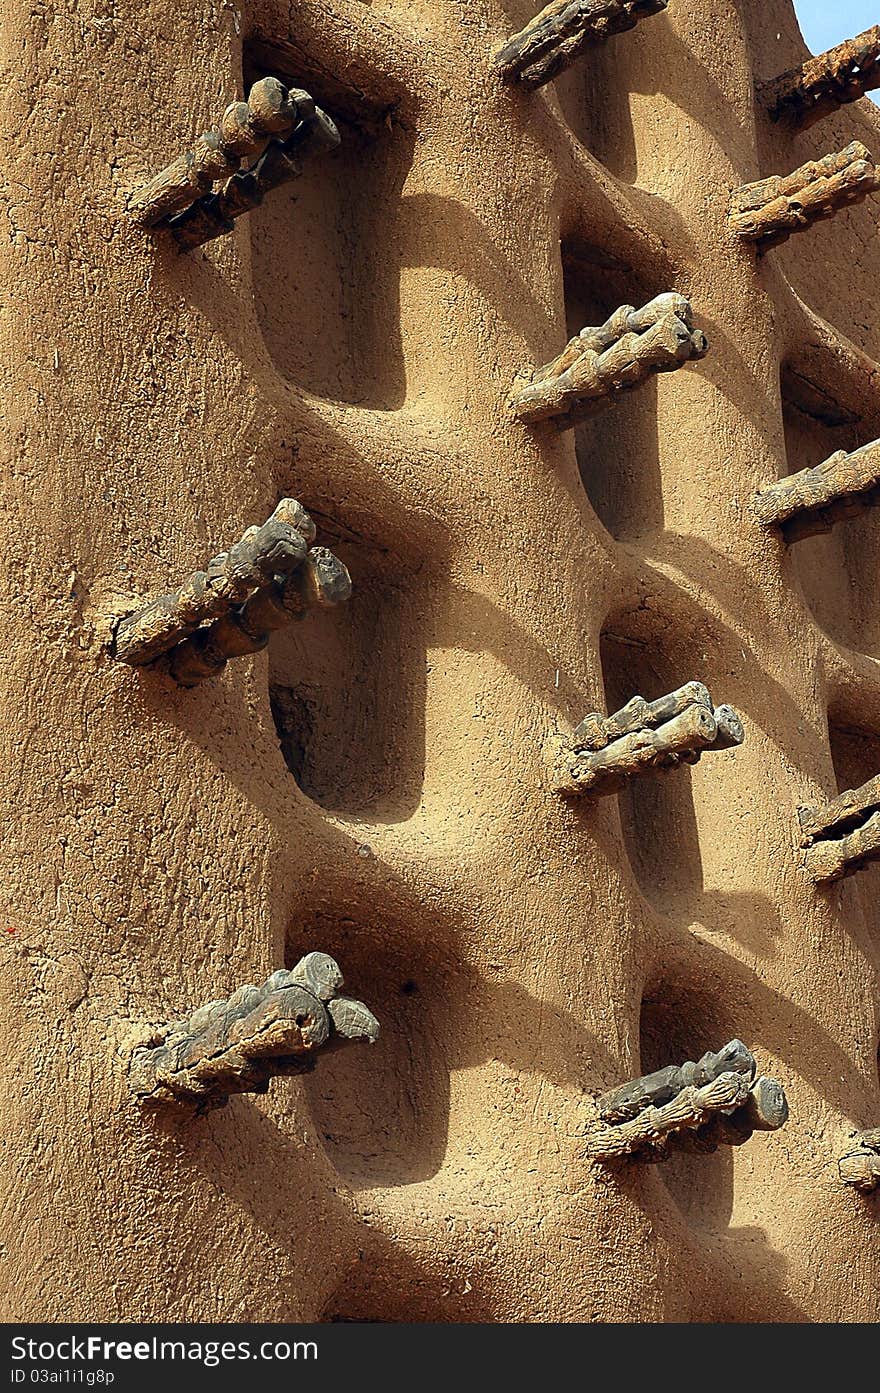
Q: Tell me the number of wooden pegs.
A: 12